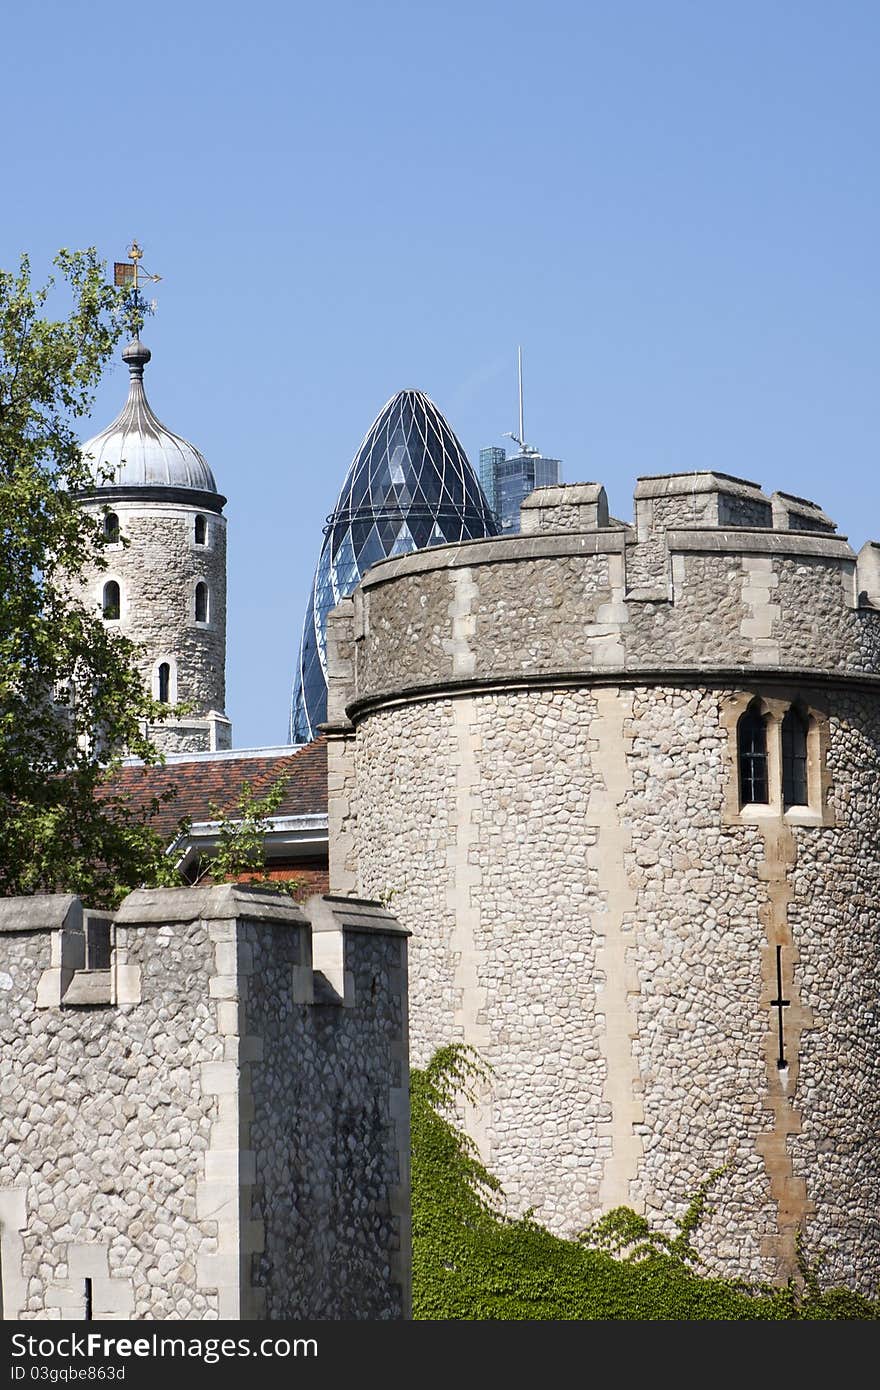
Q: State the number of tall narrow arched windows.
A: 7